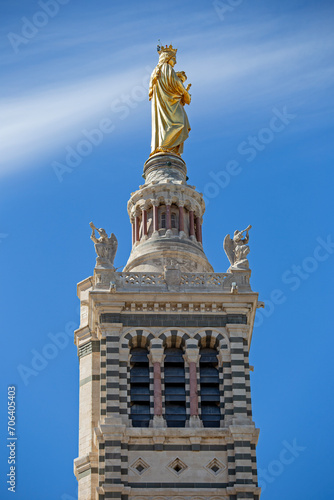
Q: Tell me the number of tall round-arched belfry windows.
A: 3